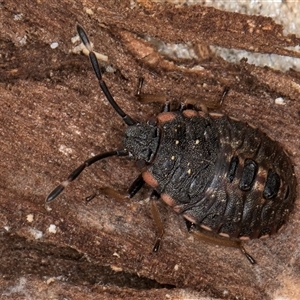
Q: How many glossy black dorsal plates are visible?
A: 3